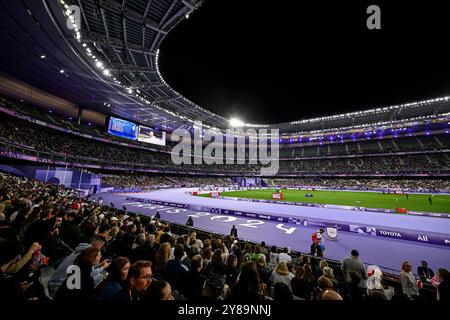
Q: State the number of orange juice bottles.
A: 0